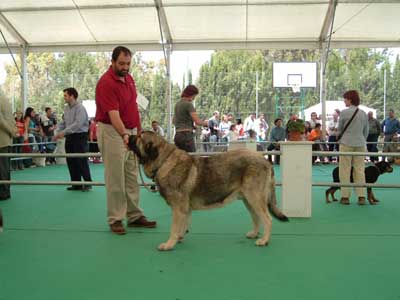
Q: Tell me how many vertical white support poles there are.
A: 3